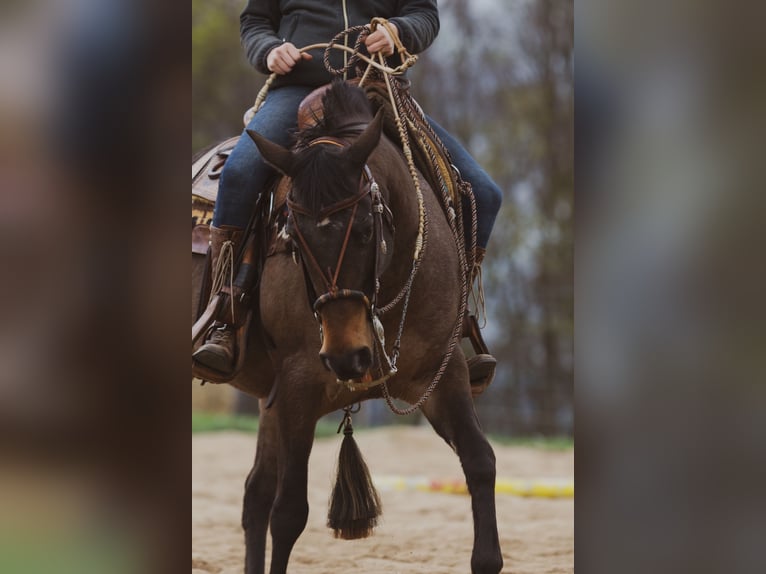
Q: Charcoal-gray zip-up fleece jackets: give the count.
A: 1